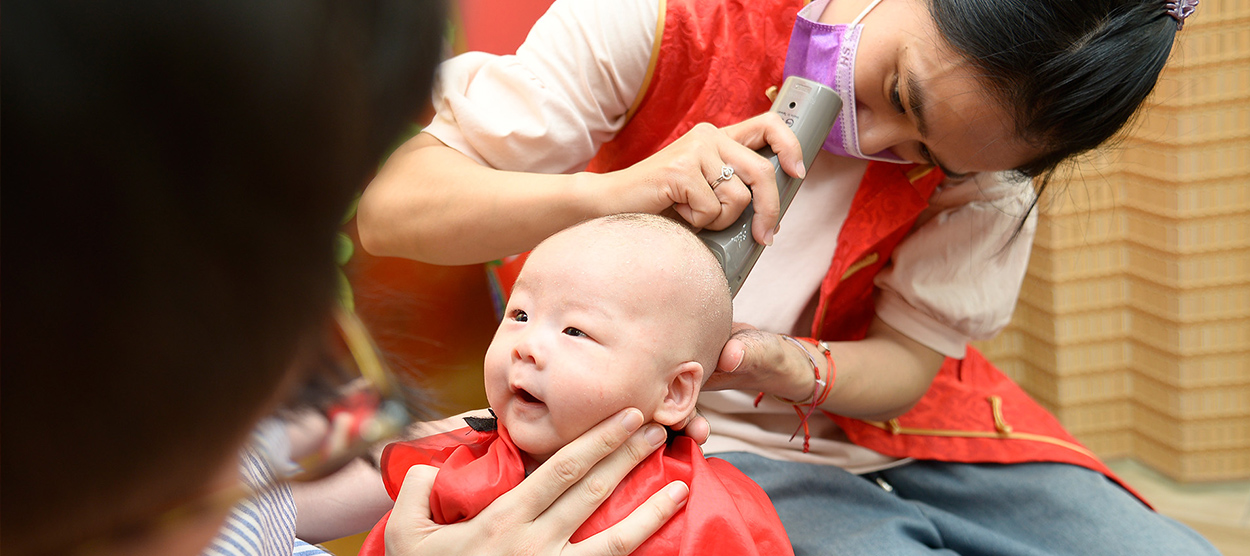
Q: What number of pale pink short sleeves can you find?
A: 2